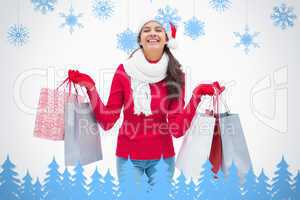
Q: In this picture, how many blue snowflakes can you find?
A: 10